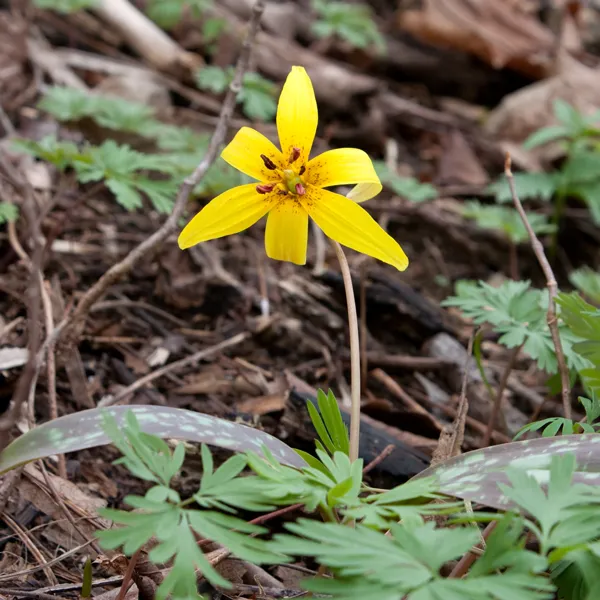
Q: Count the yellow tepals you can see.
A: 6